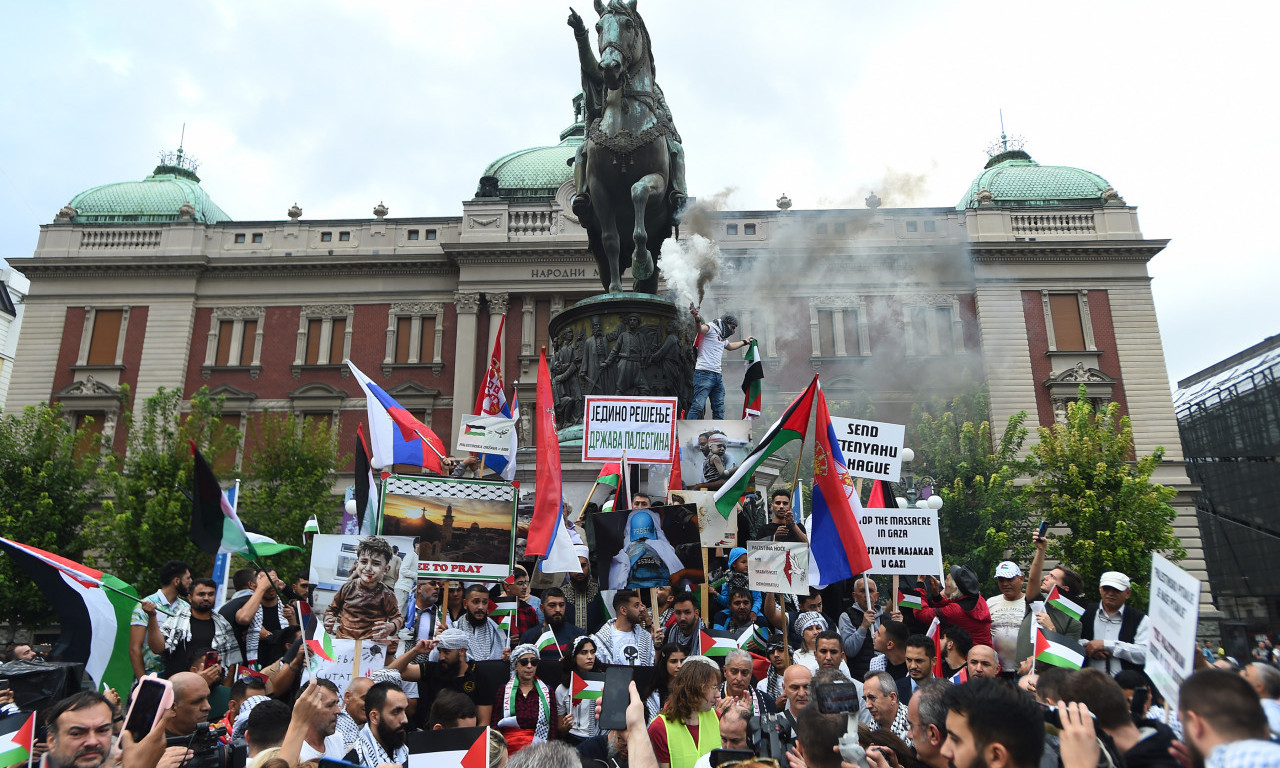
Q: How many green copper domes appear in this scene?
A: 3